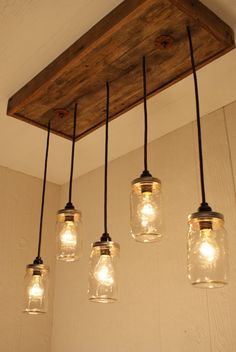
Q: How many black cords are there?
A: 5